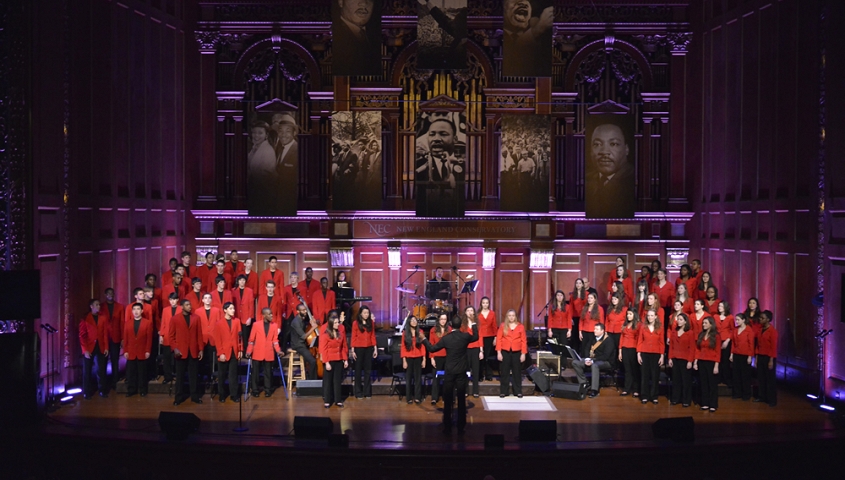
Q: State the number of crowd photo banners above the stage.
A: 2